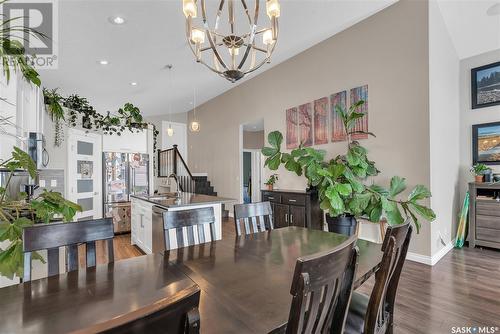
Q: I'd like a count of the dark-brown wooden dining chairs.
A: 6